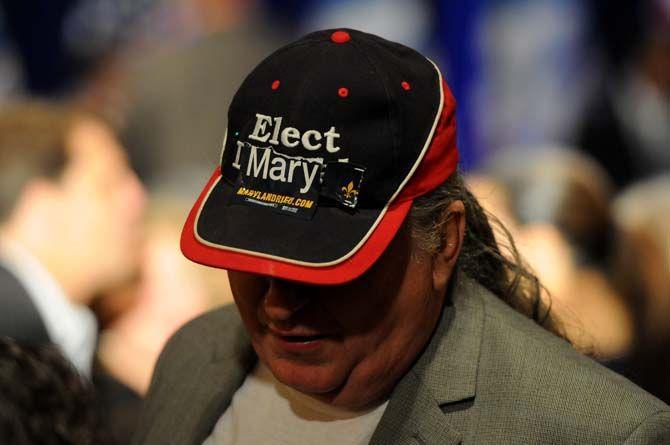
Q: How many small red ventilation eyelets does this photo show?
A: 3